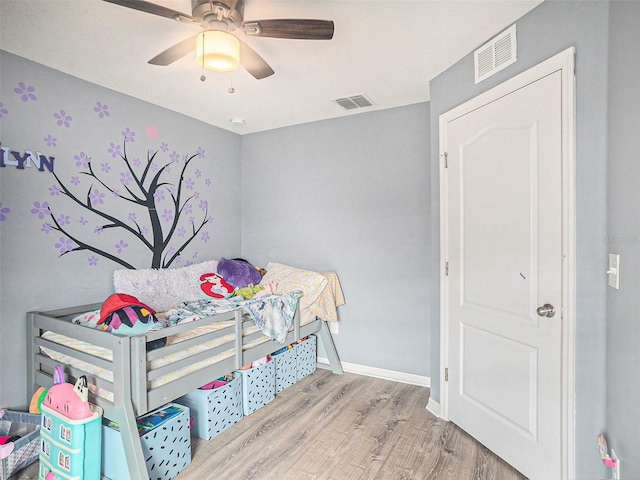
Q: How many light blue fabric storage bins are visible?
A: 5